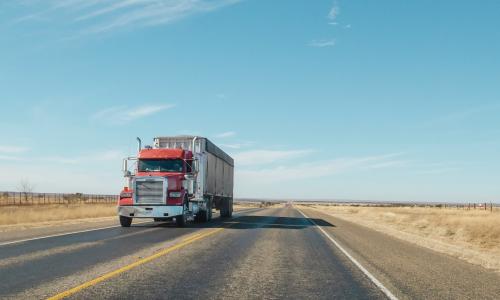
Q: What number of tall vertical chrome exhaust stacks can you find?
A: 2